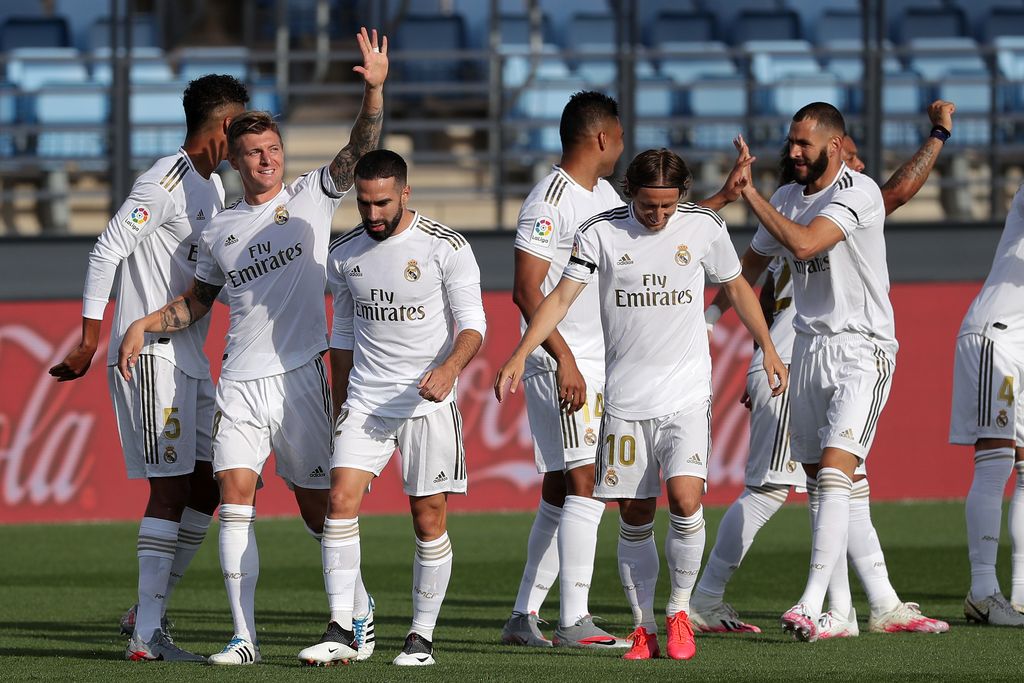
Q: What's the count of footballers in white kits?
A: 8